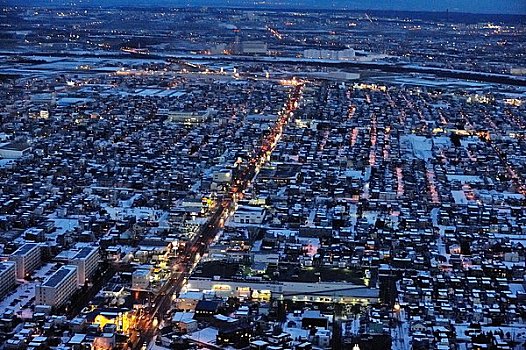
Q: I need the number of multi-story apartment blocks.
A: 4